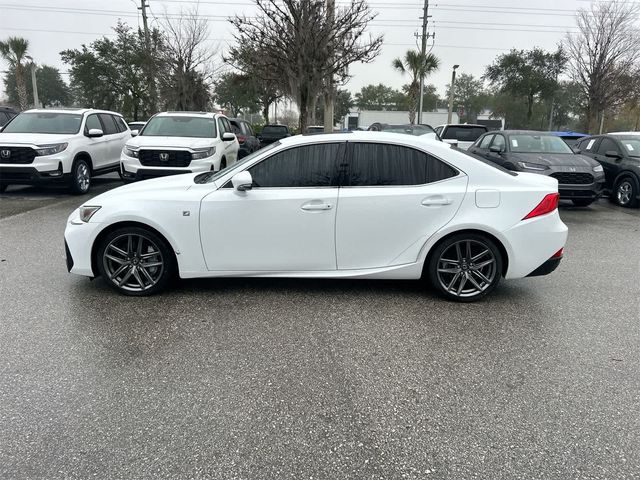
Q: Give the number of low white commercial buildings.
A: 1